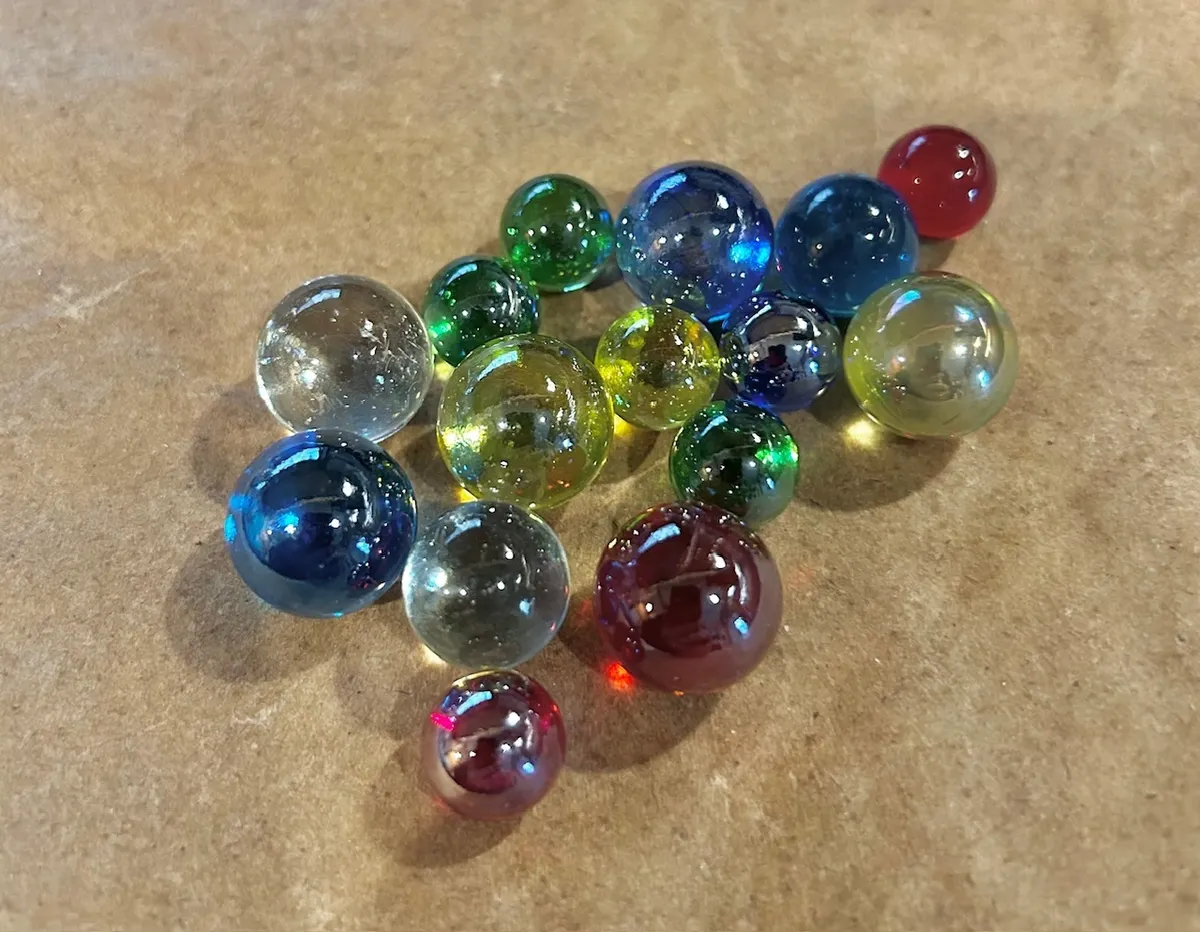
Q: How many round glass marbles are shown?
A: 15